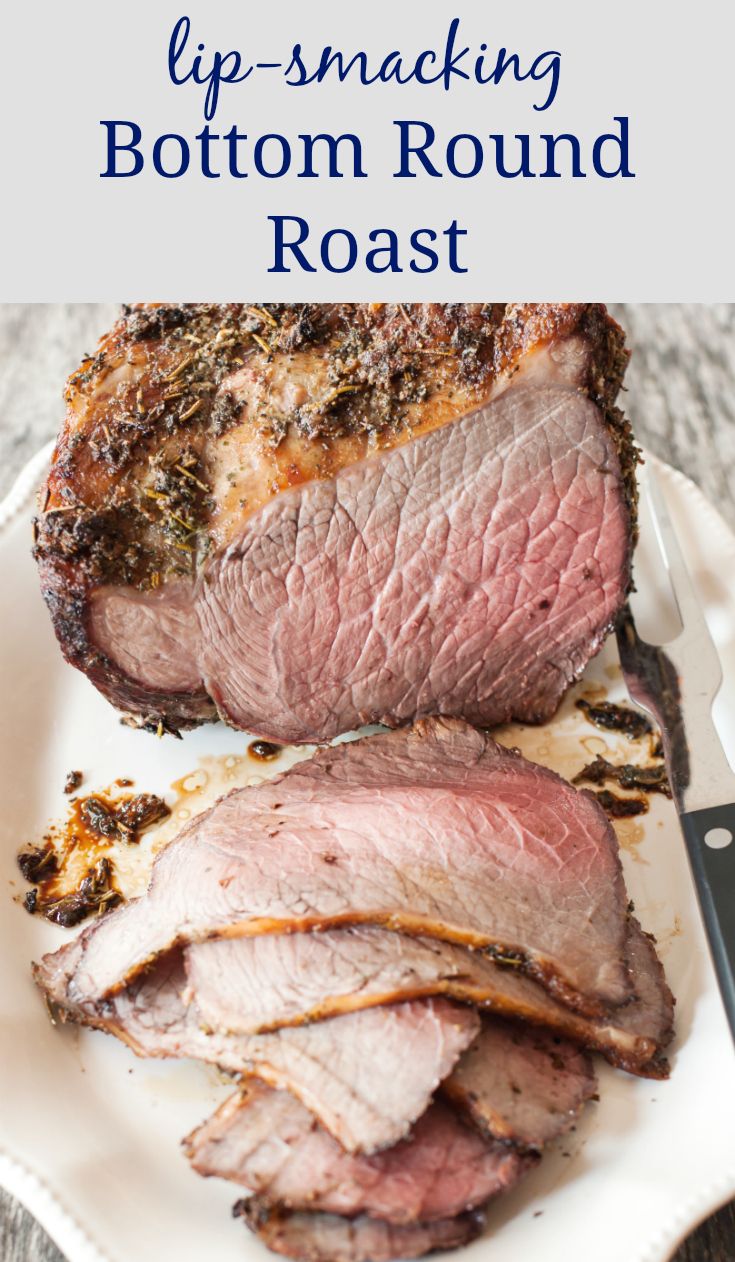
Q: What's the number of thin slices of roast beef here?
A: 6